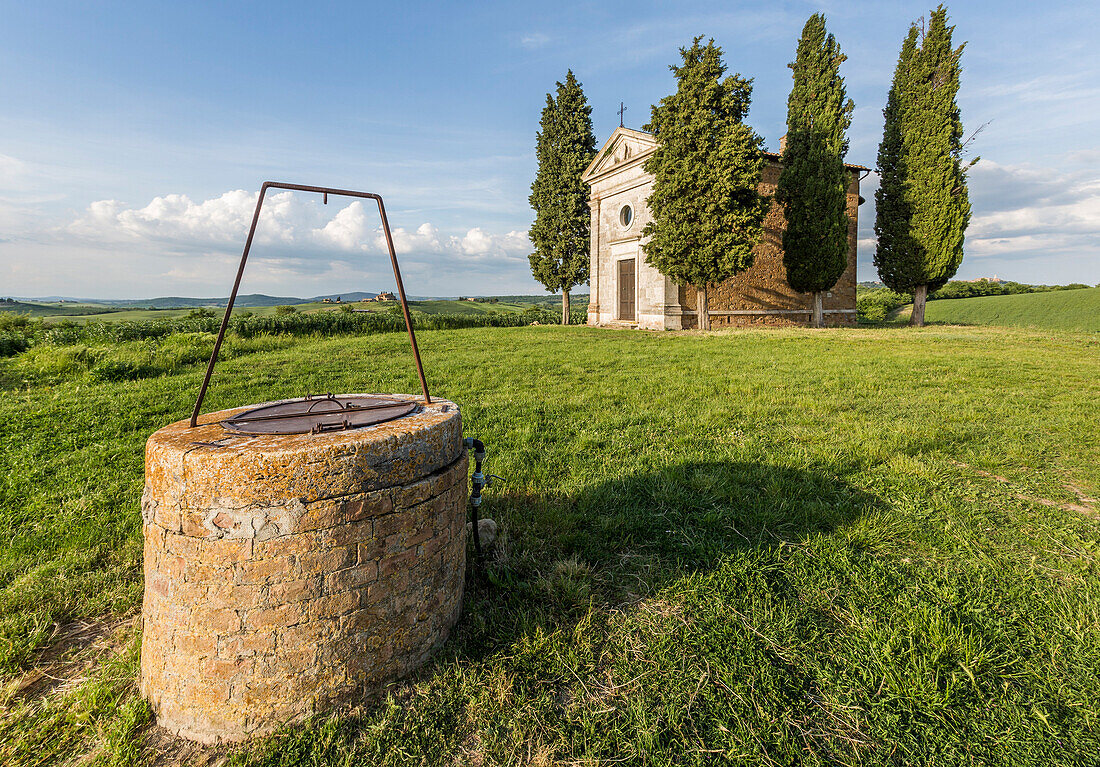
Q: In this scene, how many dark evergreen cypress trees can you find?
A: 4